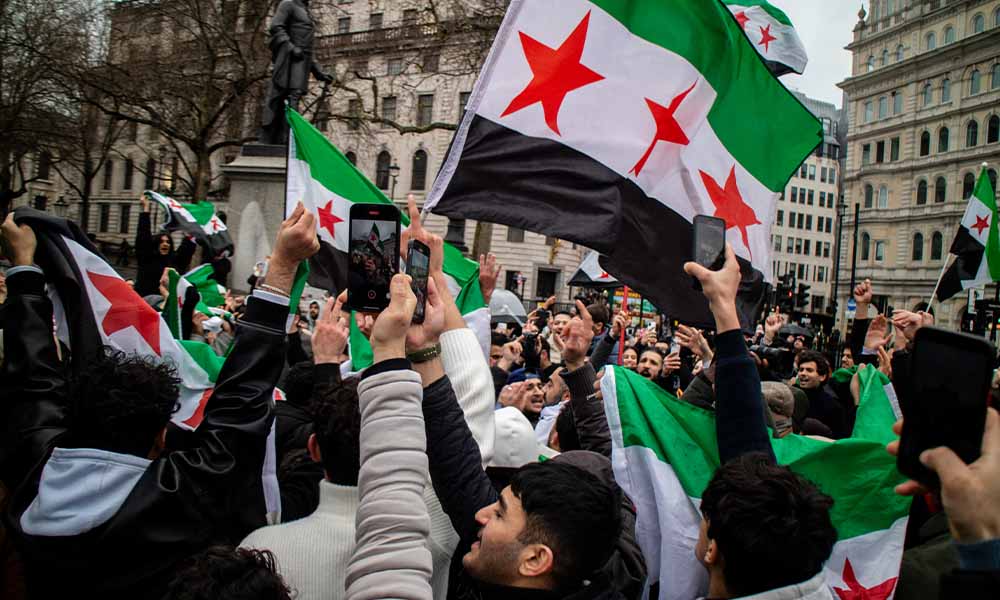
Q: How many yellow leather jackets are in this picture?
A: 0